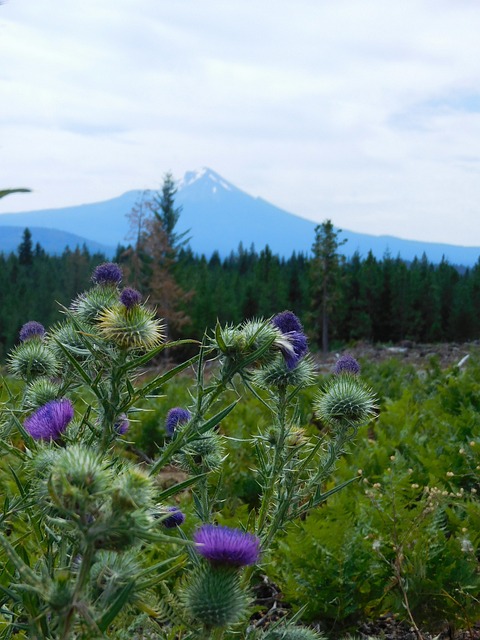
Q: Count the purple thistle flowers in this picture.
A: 11